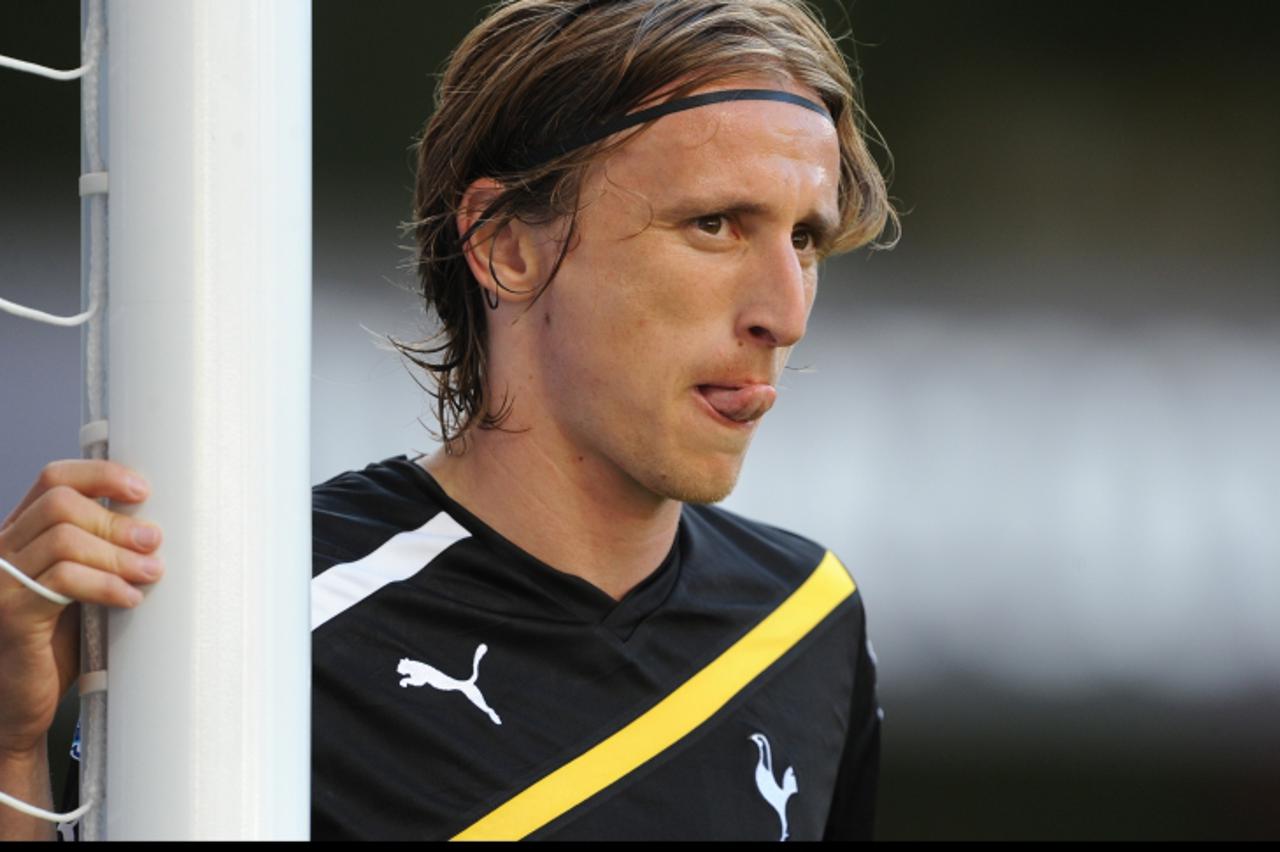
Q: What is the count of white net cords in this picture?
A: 4